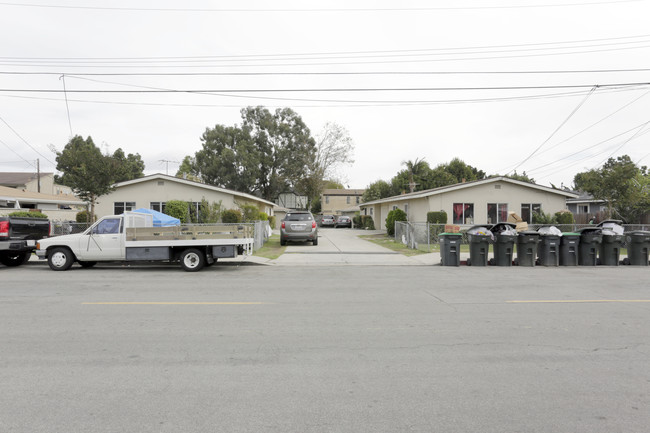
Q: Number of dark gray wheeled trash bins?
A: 9